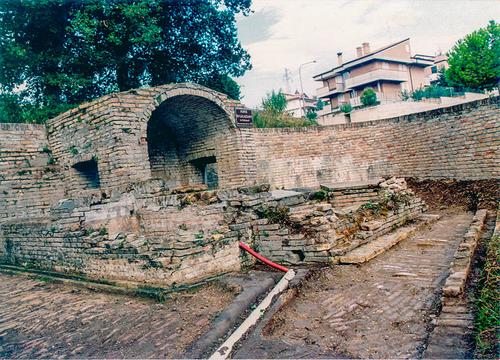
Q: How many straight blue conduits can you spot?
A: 0